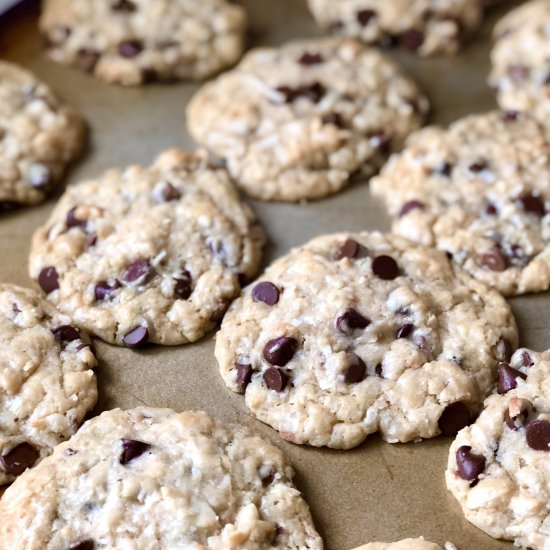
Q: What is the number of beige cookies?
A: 12